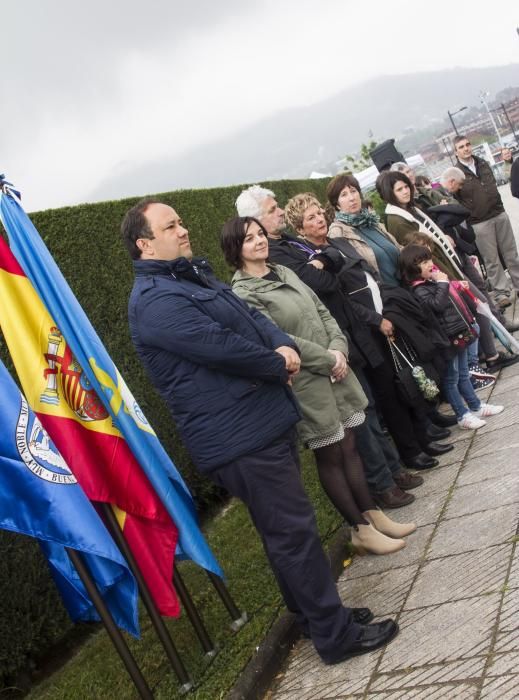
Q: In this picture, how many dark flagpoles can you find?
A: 4